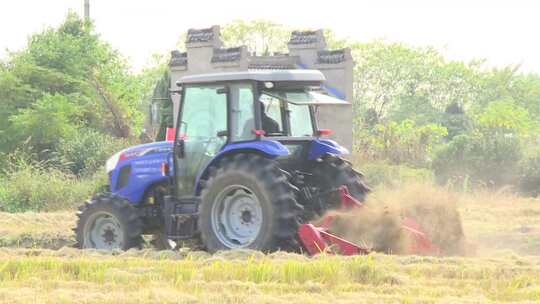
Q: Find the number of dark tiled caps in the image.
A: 5